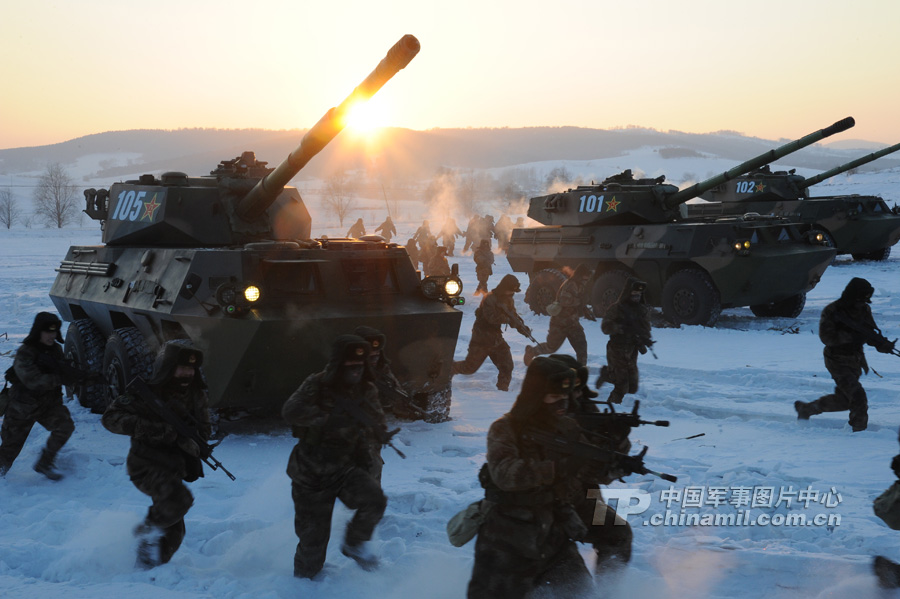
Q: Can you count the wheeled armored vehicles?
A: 3